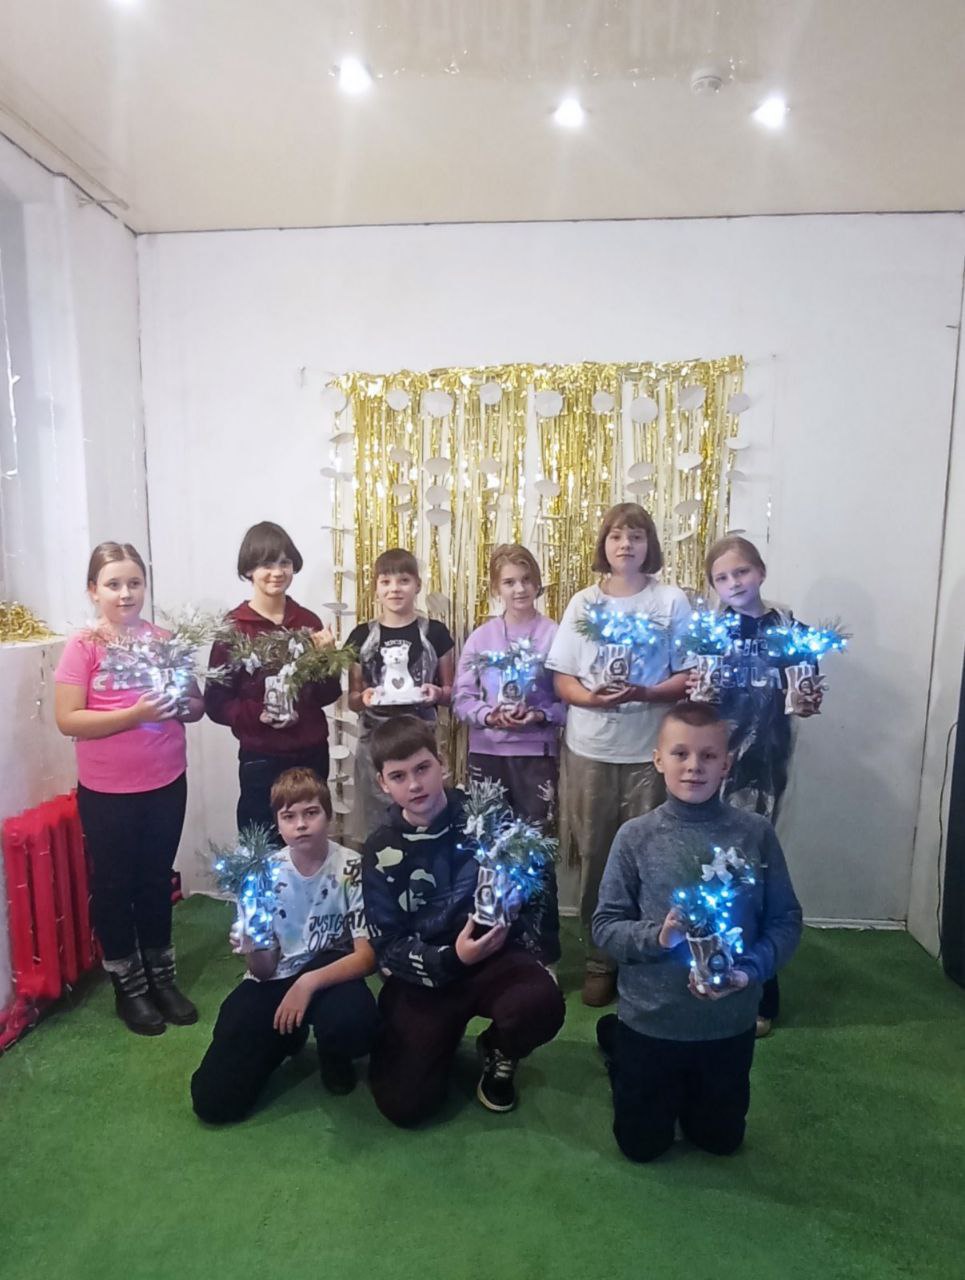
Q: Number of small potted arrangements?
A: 9